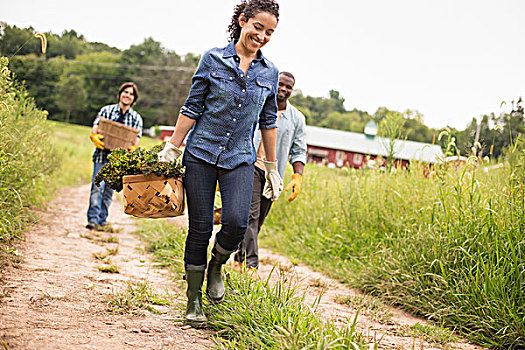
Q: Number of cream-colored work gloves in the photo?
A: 2